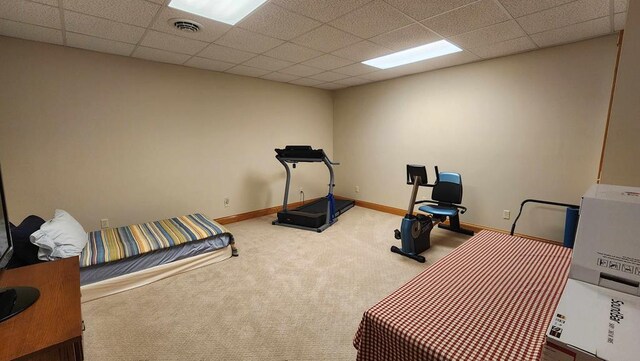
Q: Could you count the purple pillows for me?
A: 0